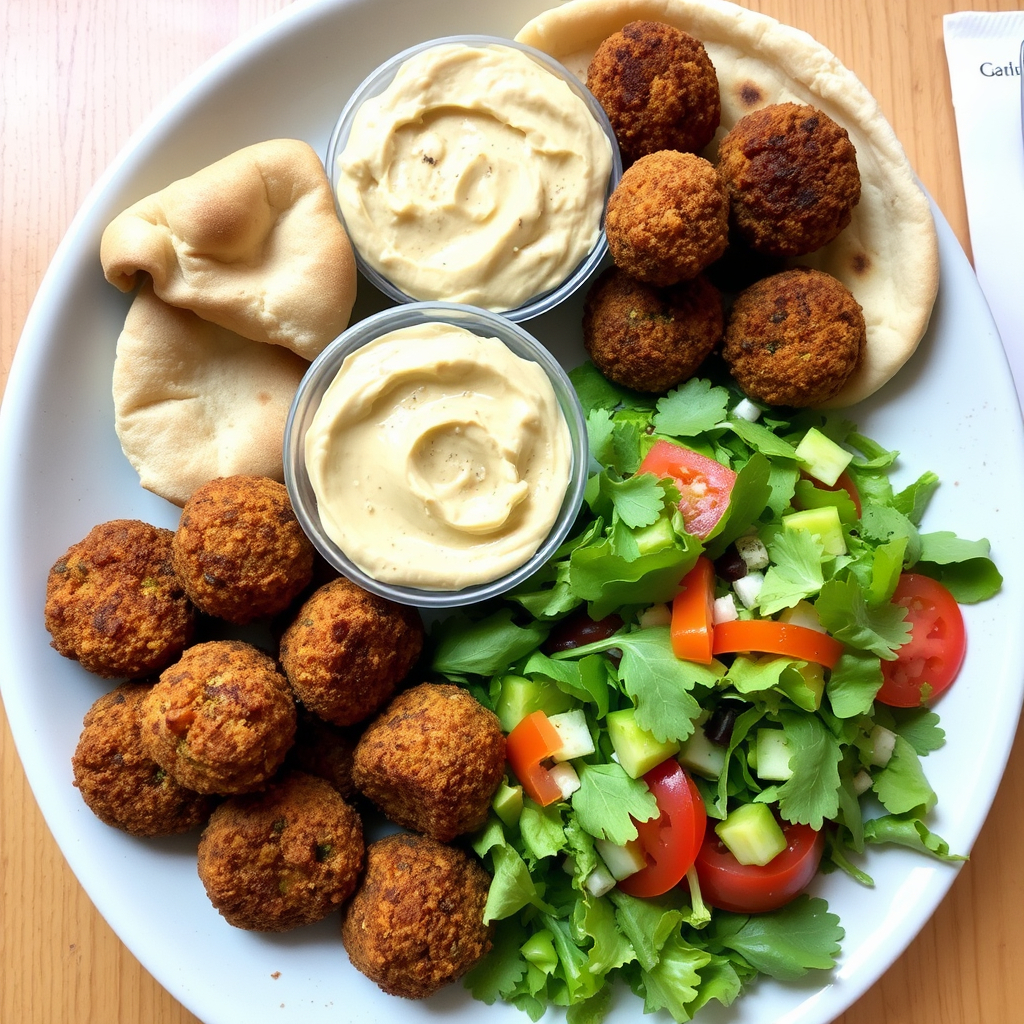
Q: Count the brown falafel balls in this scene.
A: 13